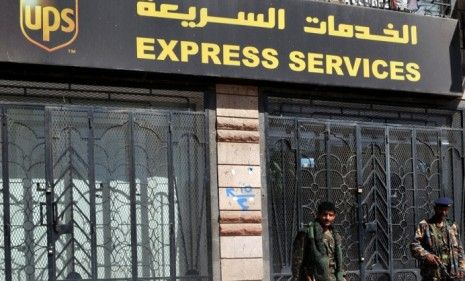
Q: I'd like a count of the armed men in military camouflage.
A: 2